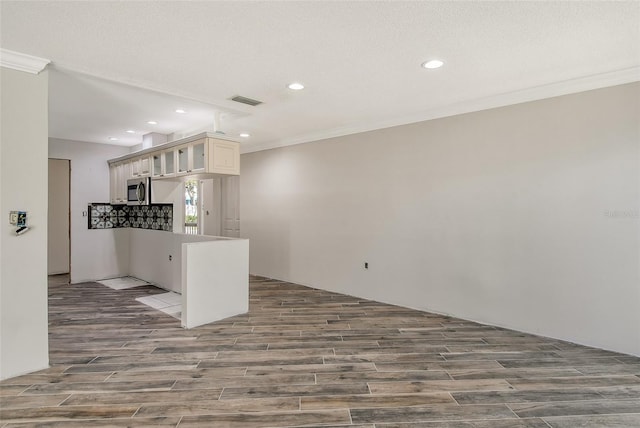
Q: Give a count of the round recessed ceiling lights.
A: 7